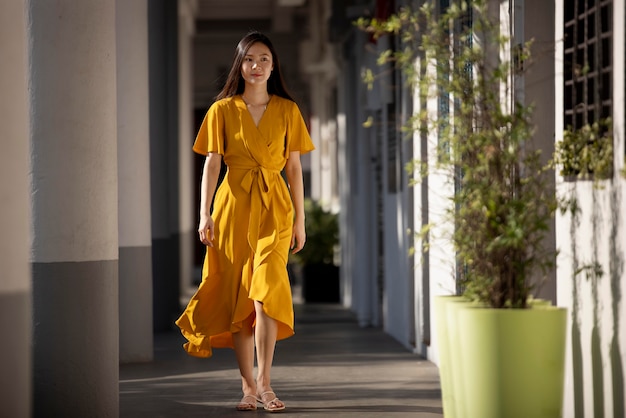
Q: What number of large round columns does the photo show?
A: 3